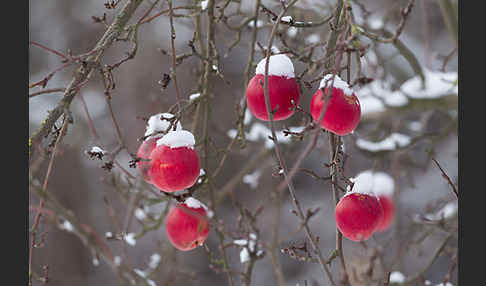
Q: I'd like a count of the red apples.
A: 7